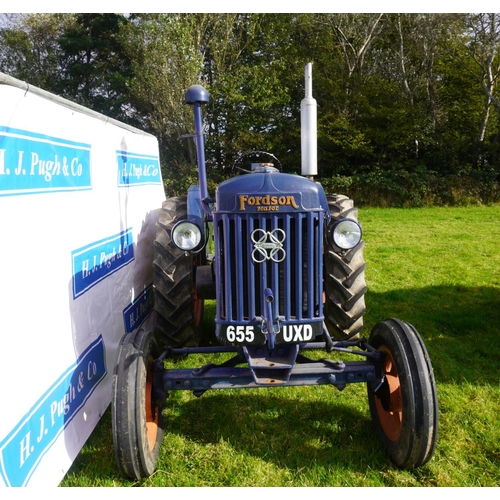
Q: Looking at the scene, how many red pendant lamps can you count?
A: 0